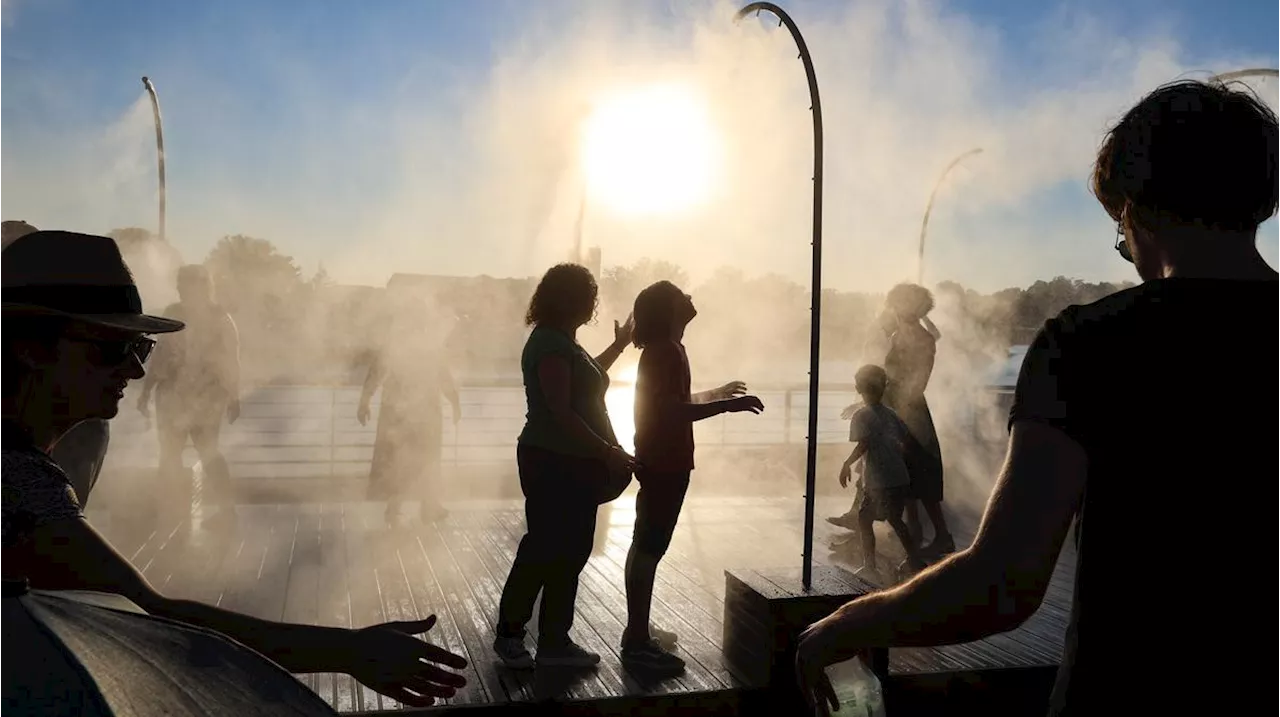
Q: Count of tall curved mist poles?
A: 4